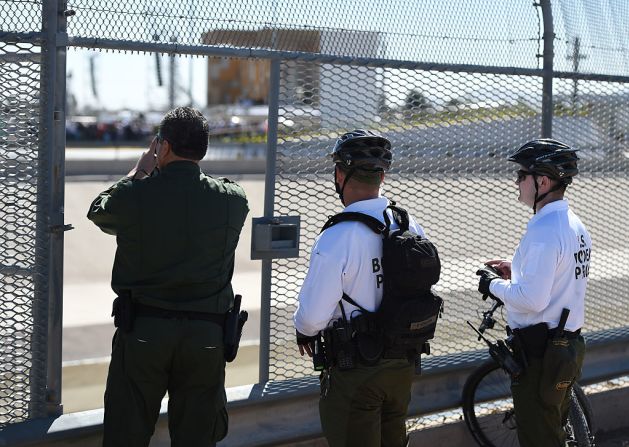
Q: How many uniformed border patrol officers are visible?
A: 3